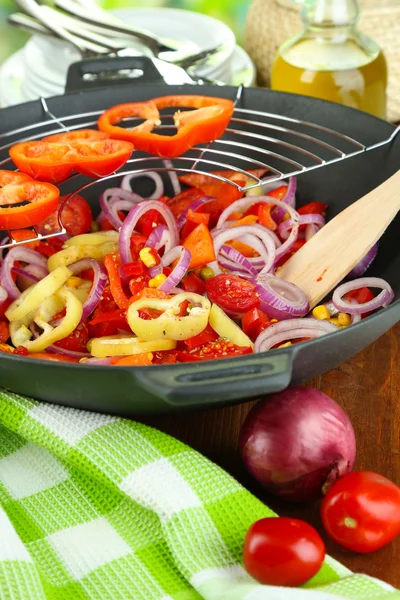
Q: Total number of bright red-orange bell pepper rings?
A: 3